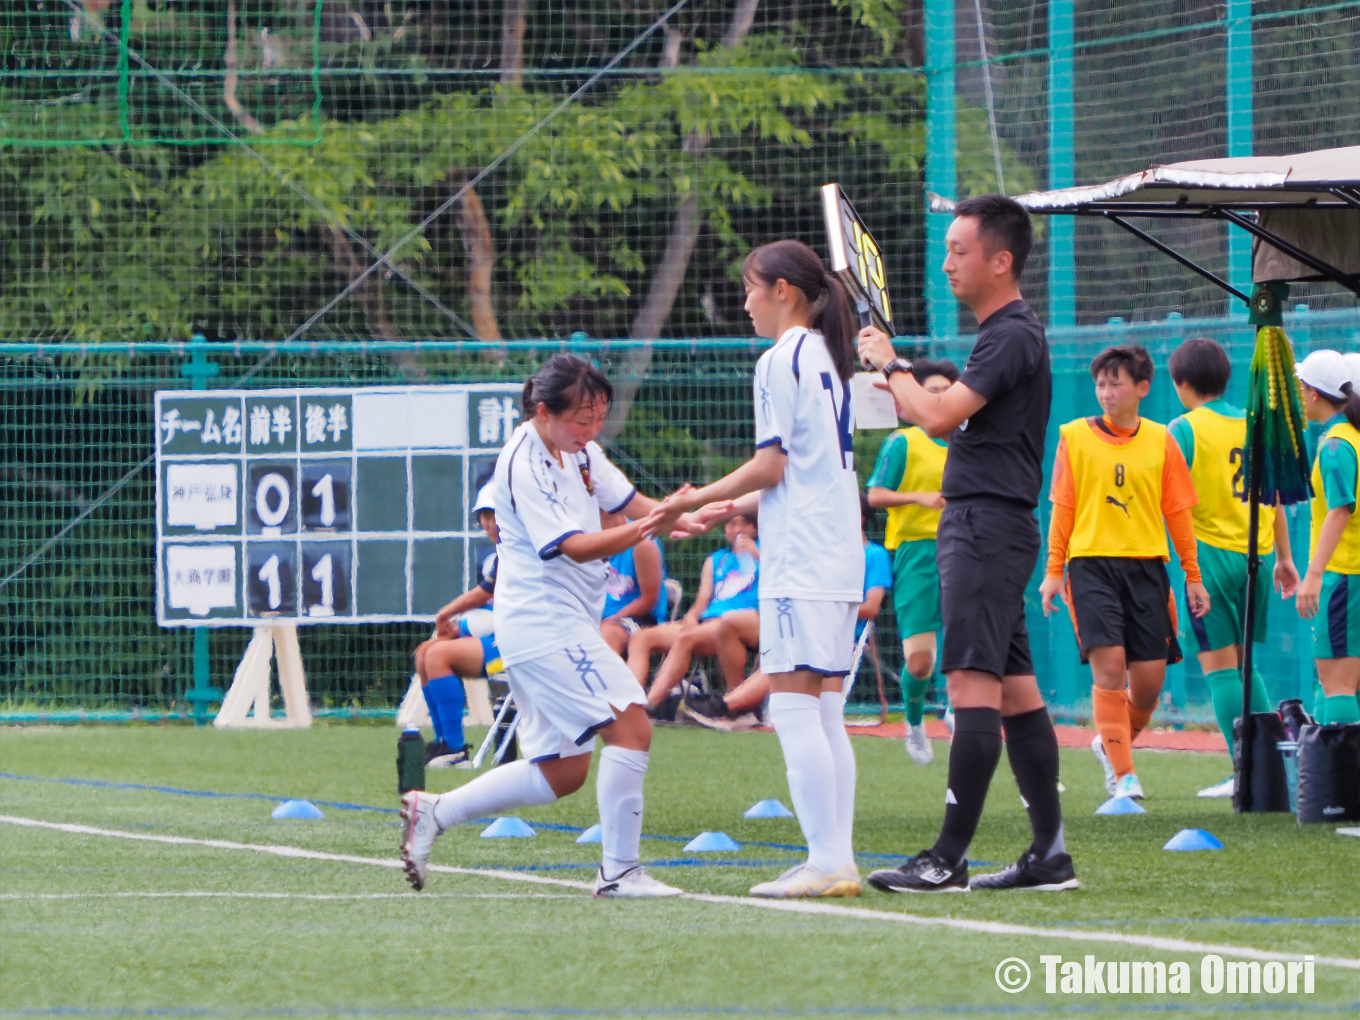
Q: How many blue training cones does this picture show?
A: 7